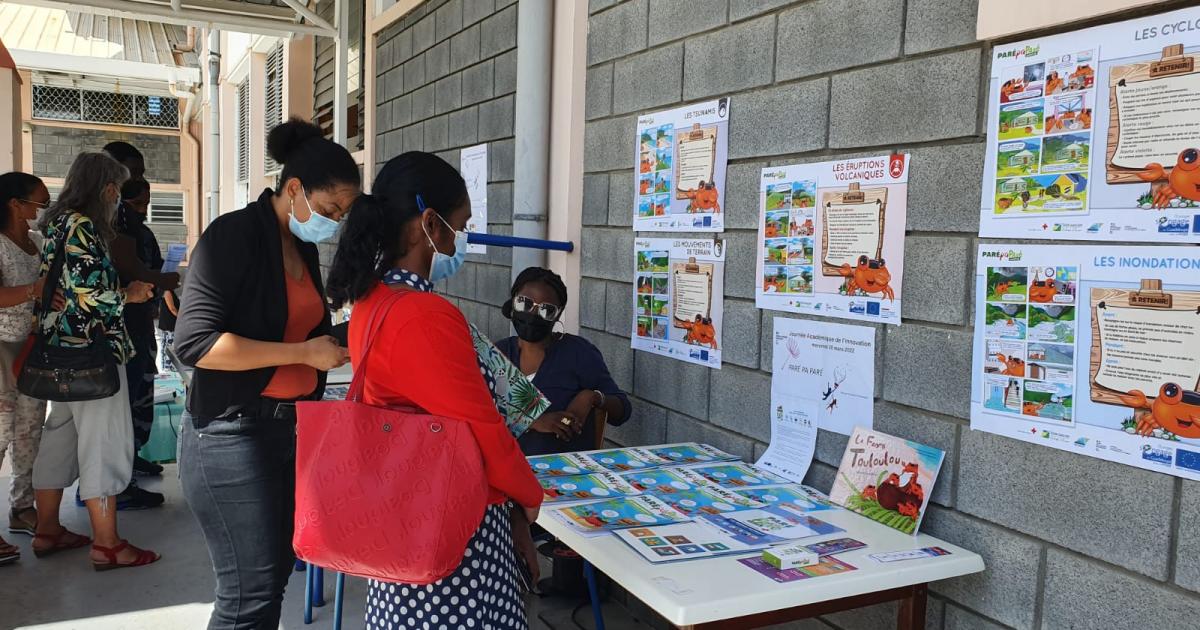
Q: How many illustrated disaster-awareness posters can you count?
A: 5